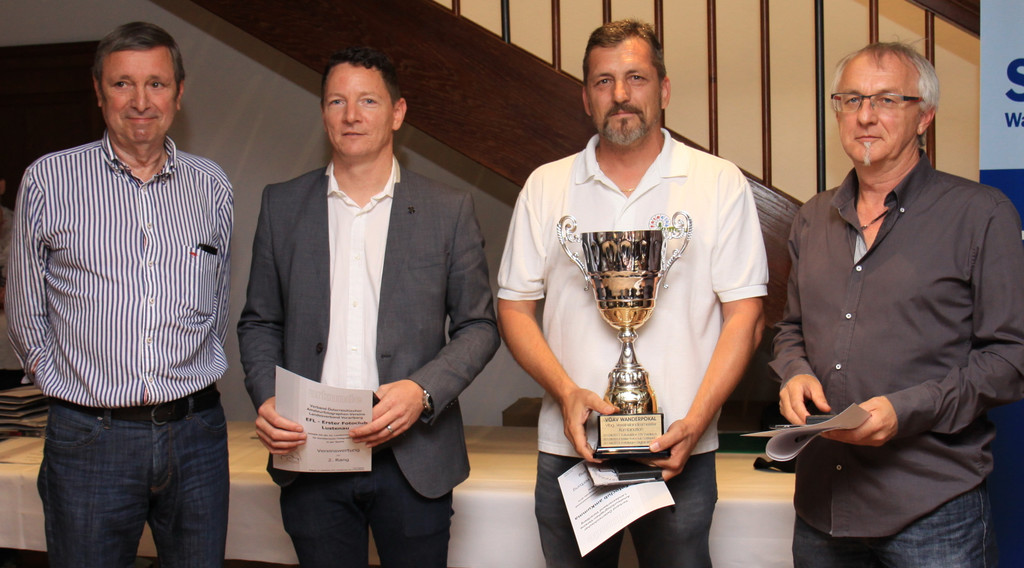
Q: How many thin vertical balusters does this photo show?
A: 10